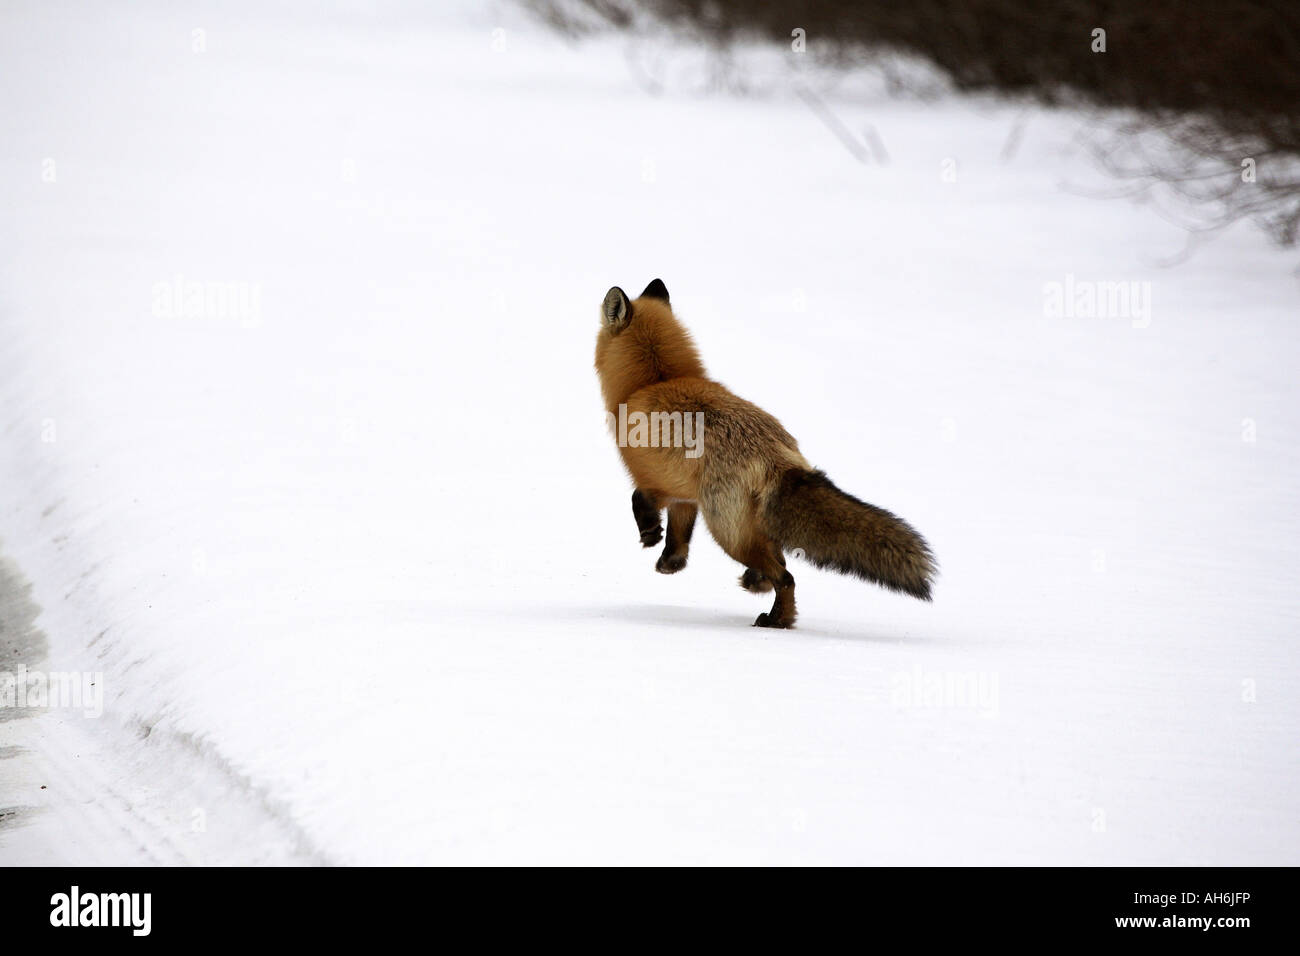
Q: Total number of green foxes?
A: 0